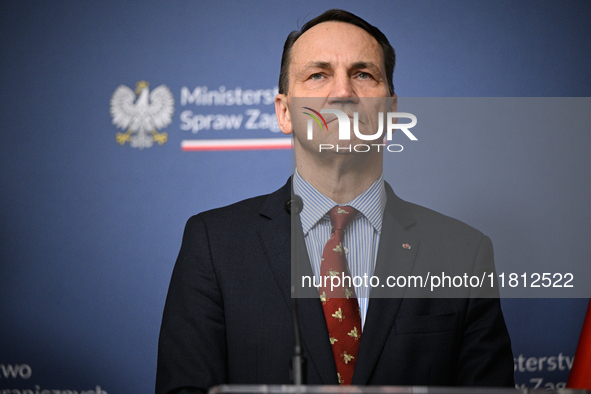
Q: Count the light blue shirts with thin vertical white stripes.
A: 1